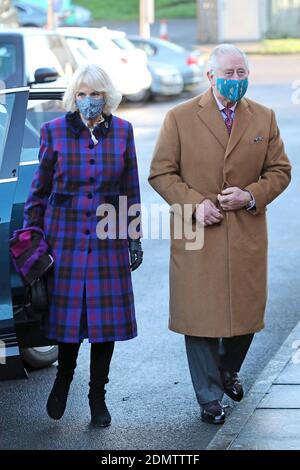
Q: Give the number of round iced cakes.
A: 0